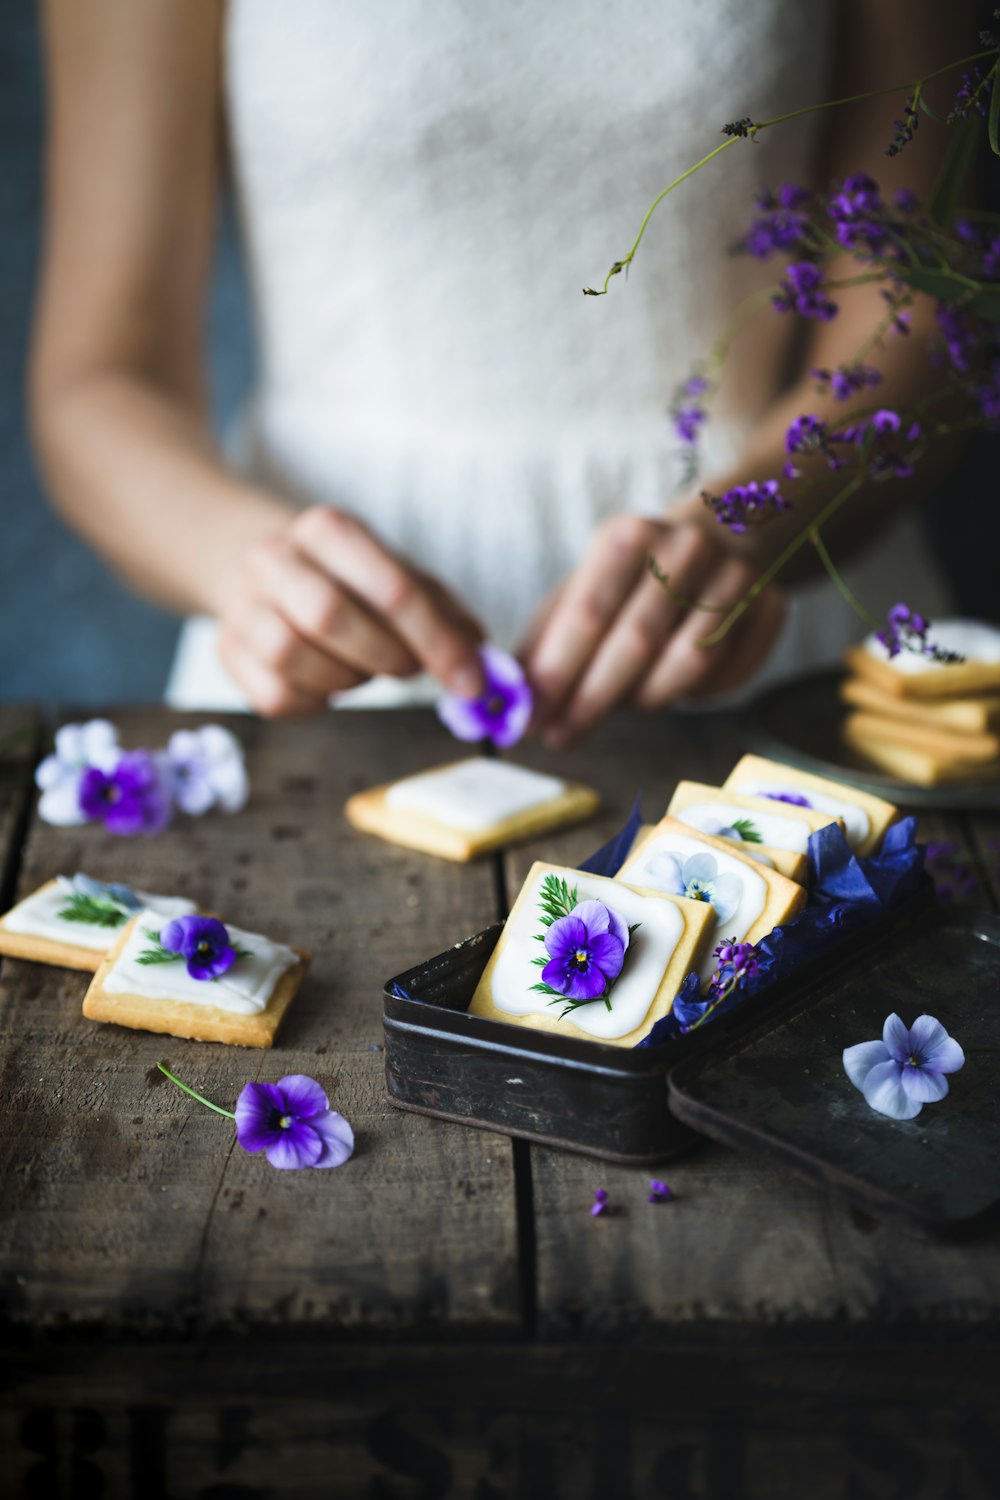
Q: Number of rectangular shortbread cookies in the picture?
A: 12